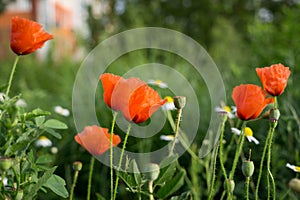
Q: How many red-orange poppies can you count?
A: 6